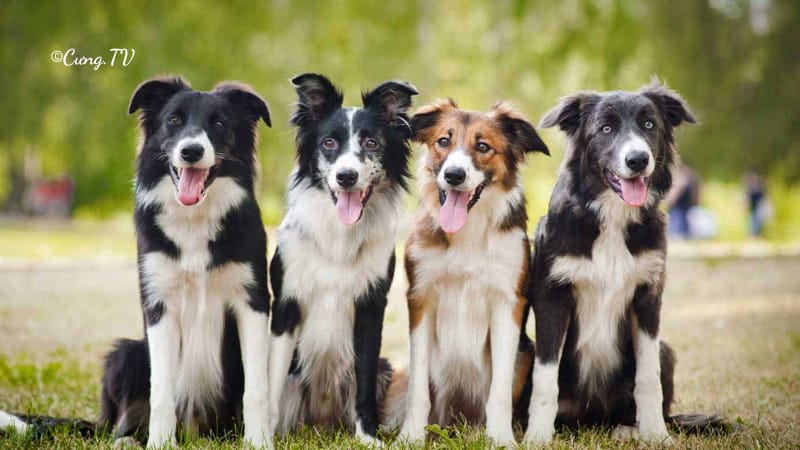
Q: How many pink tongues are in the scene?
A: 4